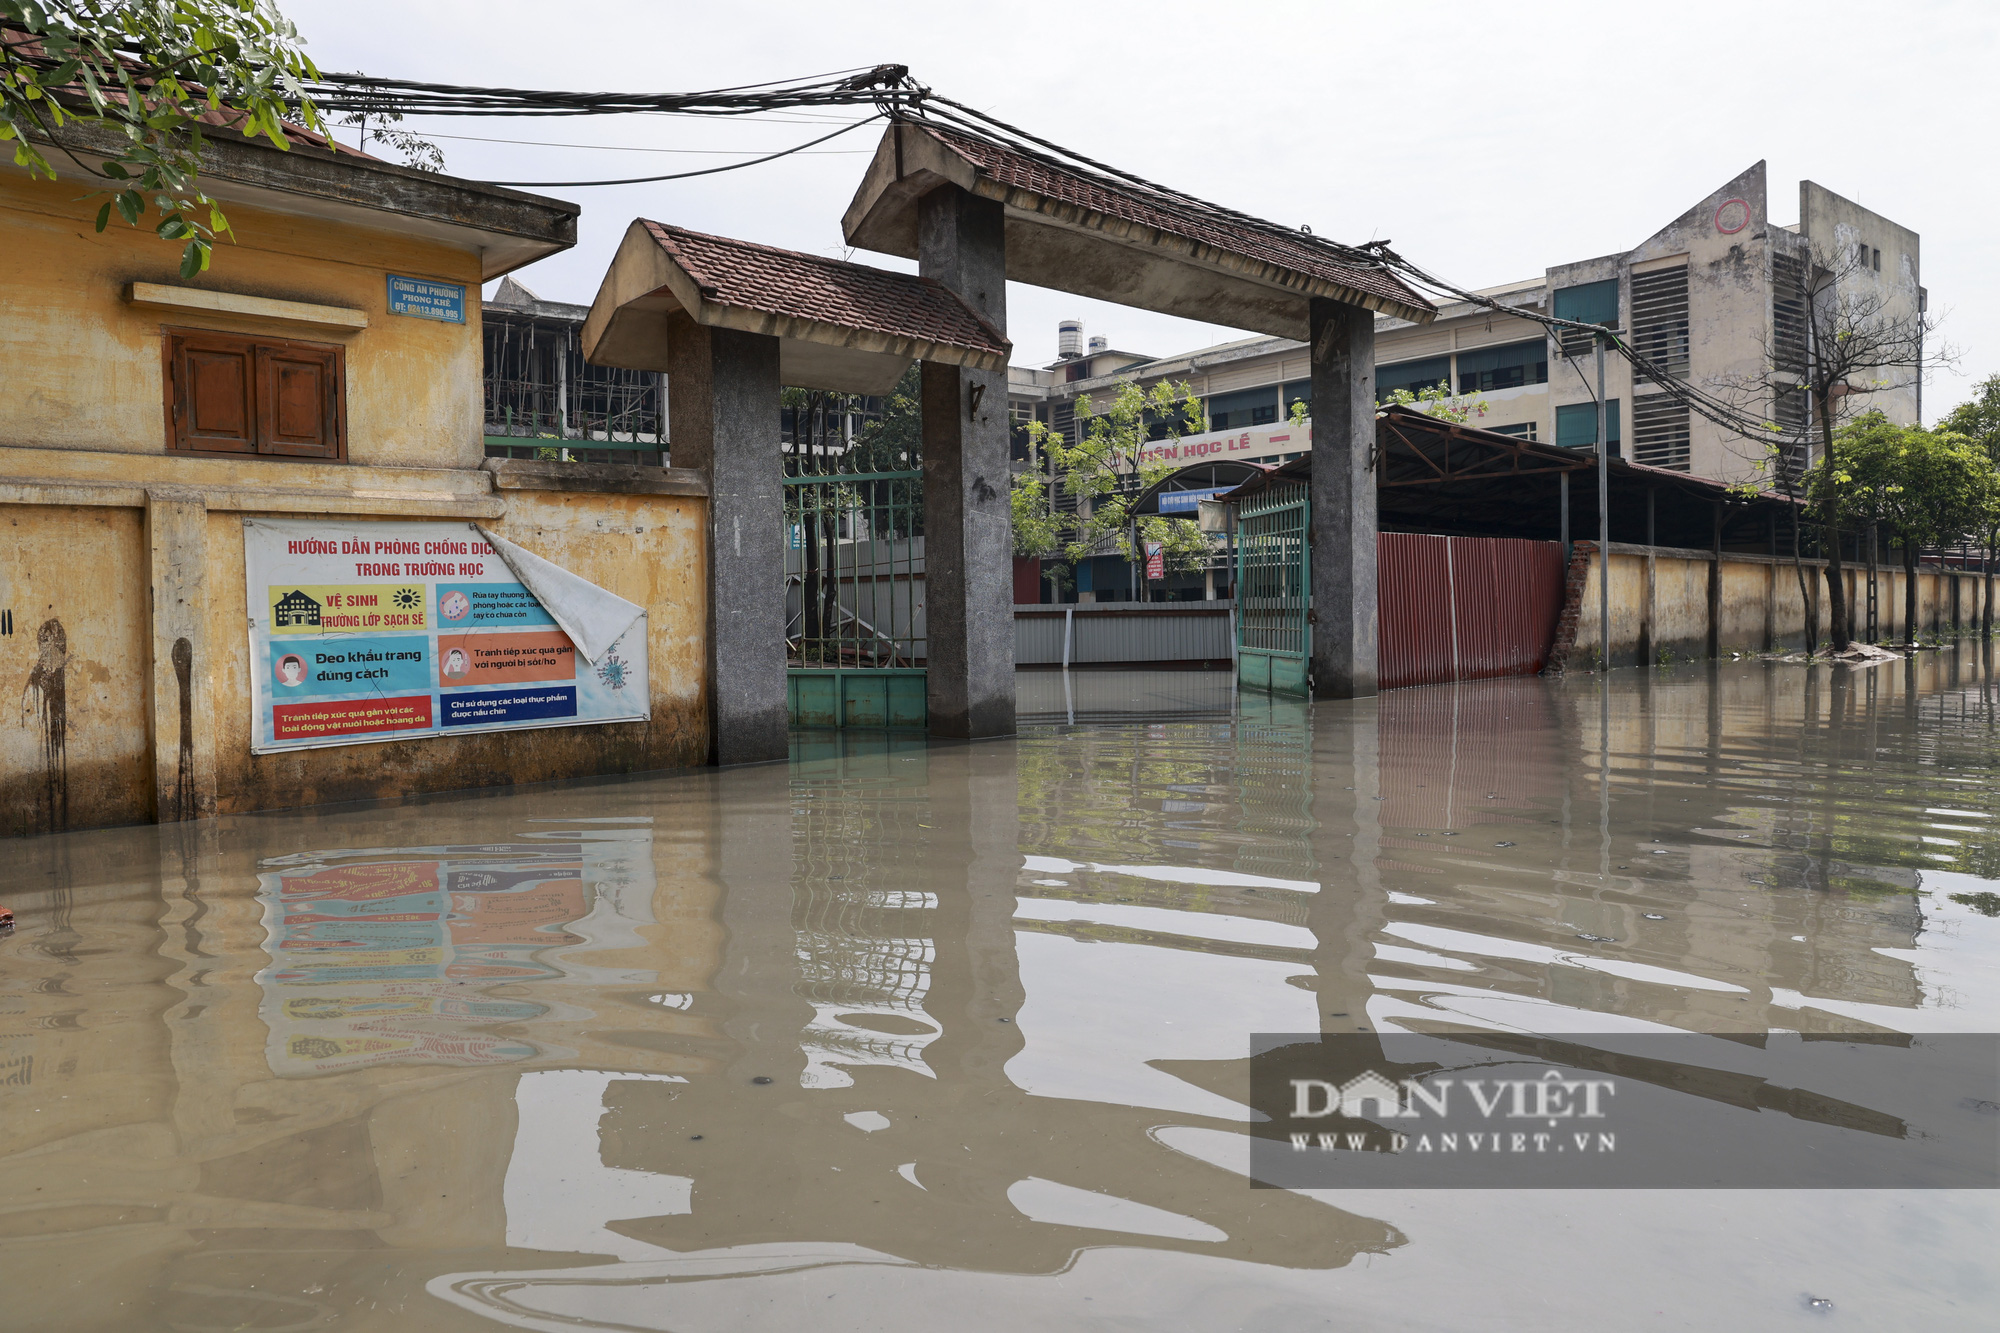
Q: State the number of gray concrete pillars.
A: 3